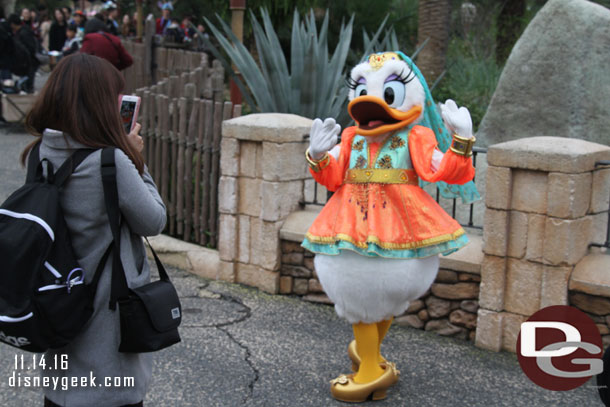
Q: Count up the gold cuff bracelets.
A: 2